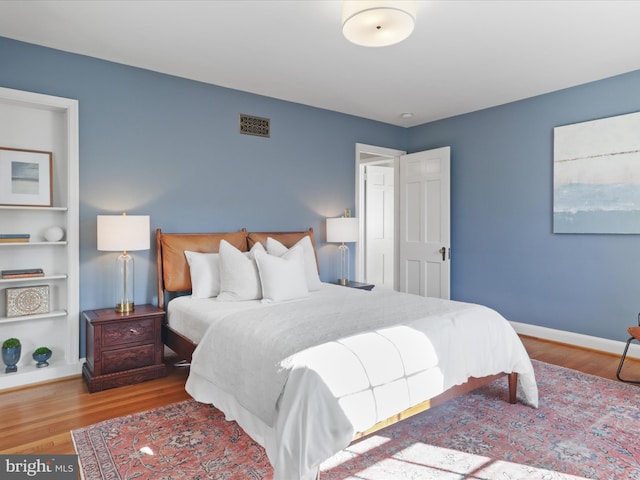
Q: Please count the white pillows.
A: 4